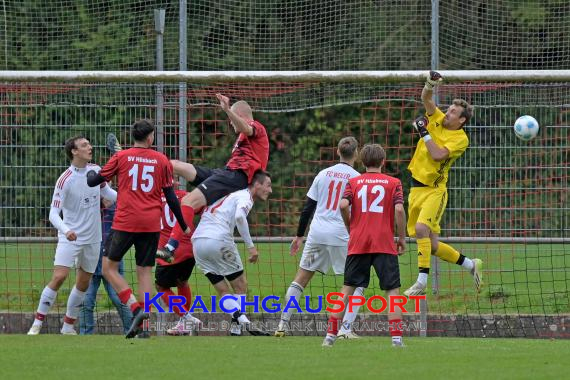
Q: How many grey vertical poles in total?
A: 3